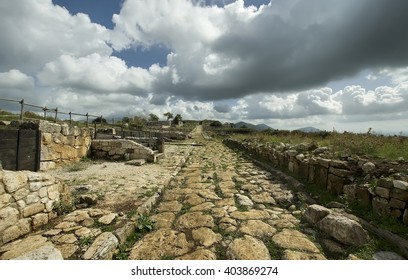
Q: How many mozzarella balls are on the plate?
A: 0